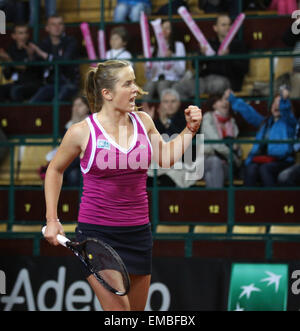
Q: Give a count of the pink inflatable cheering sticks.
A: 6